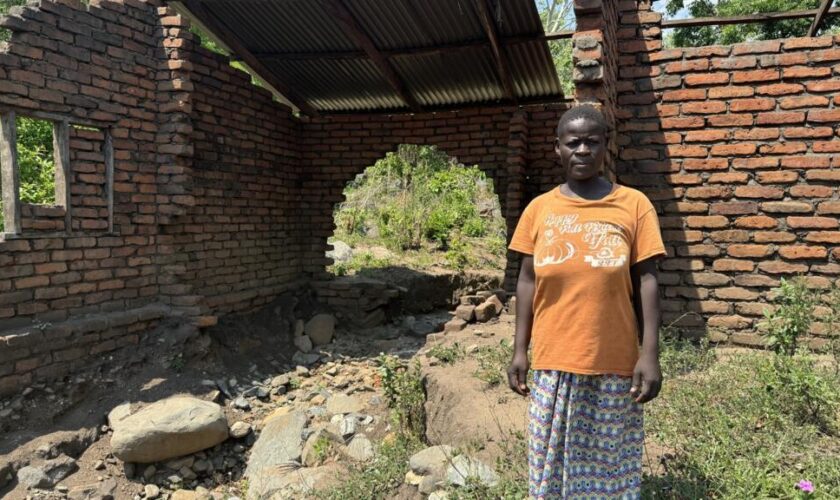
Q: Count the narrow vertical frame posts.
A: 3